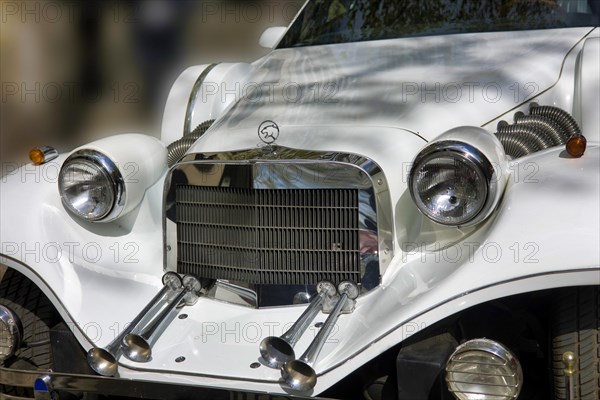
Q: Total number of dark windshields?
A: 1